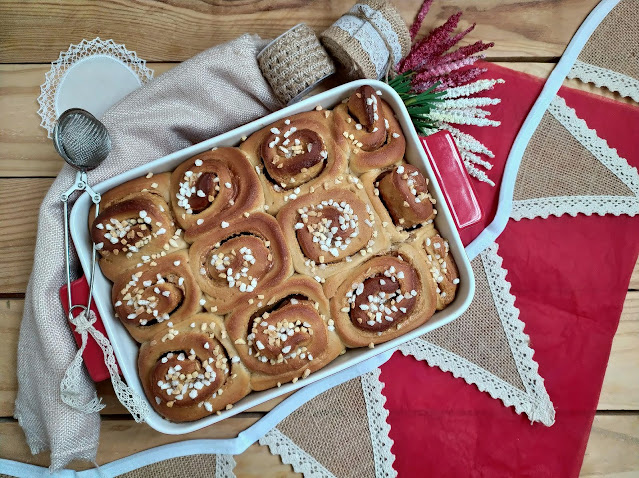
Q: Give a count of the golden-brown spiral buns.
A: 12